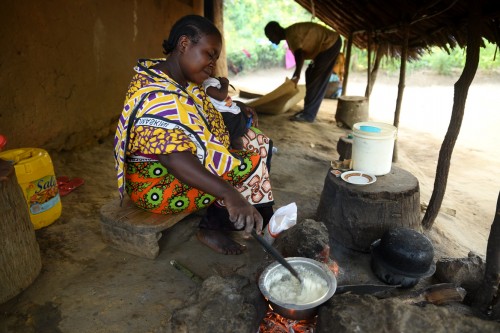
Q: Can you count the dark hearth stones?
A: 3